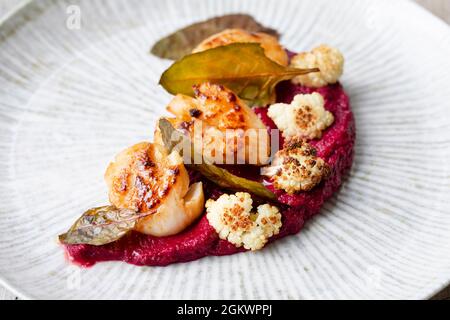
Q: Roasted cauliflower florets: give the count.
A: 4